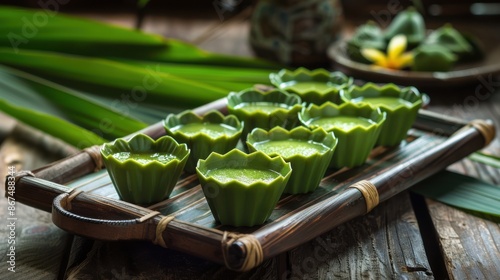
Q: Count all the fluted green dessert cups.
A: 8